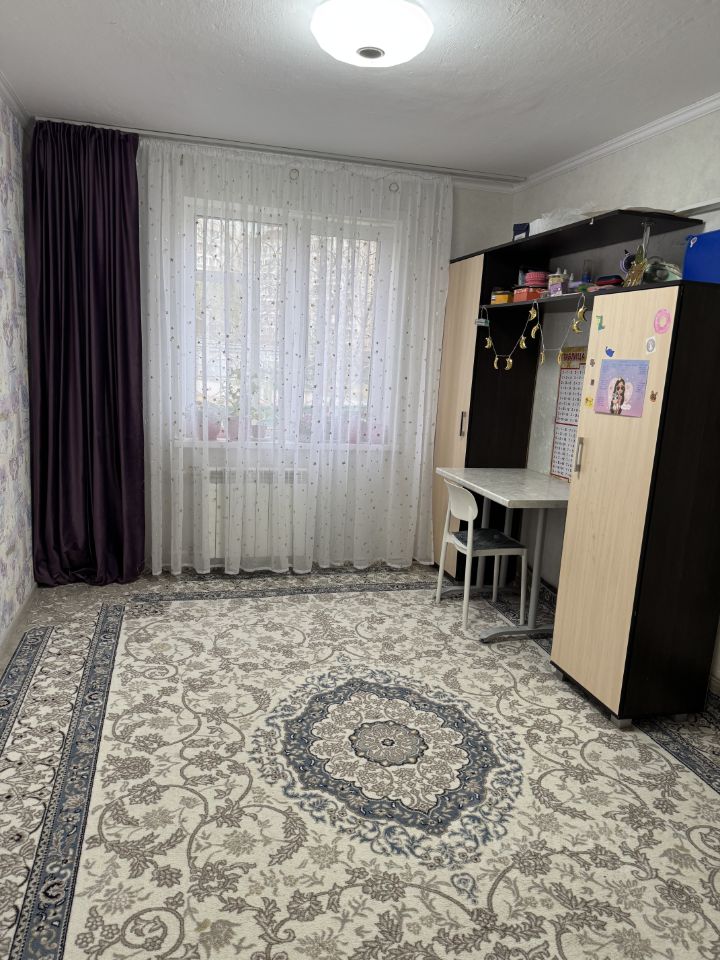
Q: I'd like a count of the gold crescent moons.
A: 10